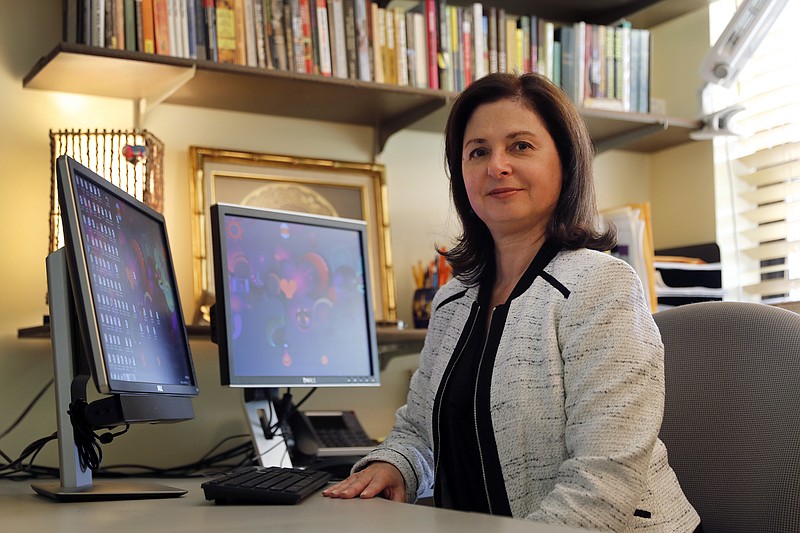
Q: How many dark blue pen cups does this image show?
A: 1